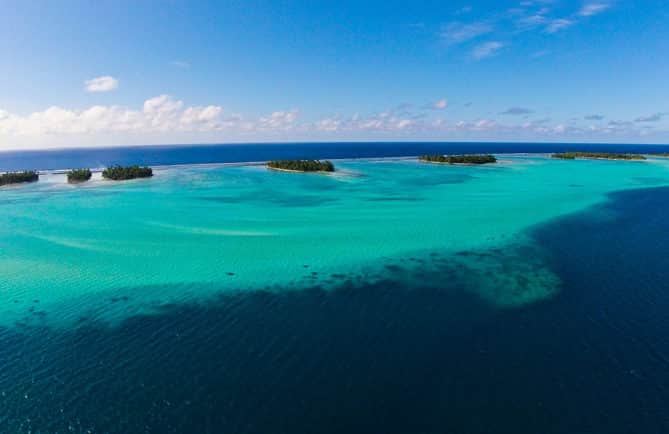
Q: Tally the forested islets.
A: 6